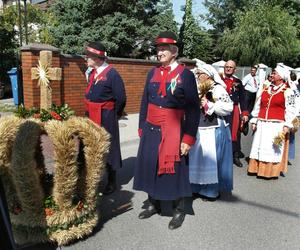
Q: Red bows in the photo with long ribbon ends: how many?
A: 2